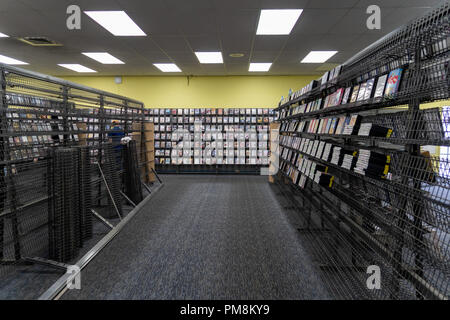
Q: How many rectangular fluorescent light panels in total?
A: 10